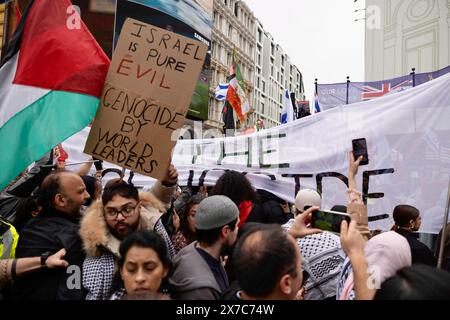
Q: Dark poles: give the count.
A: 3